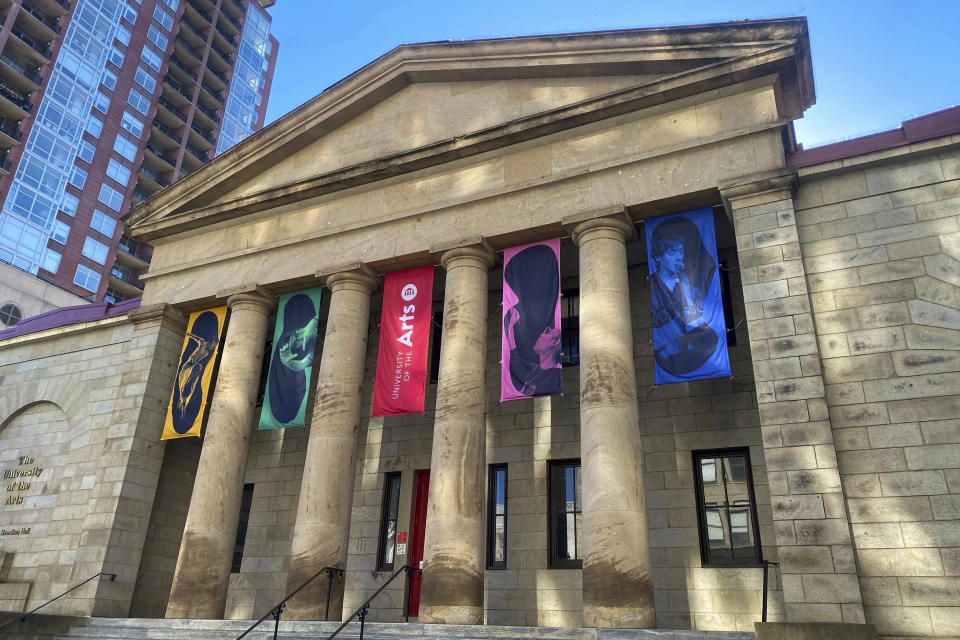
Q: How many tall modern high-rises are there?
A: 1